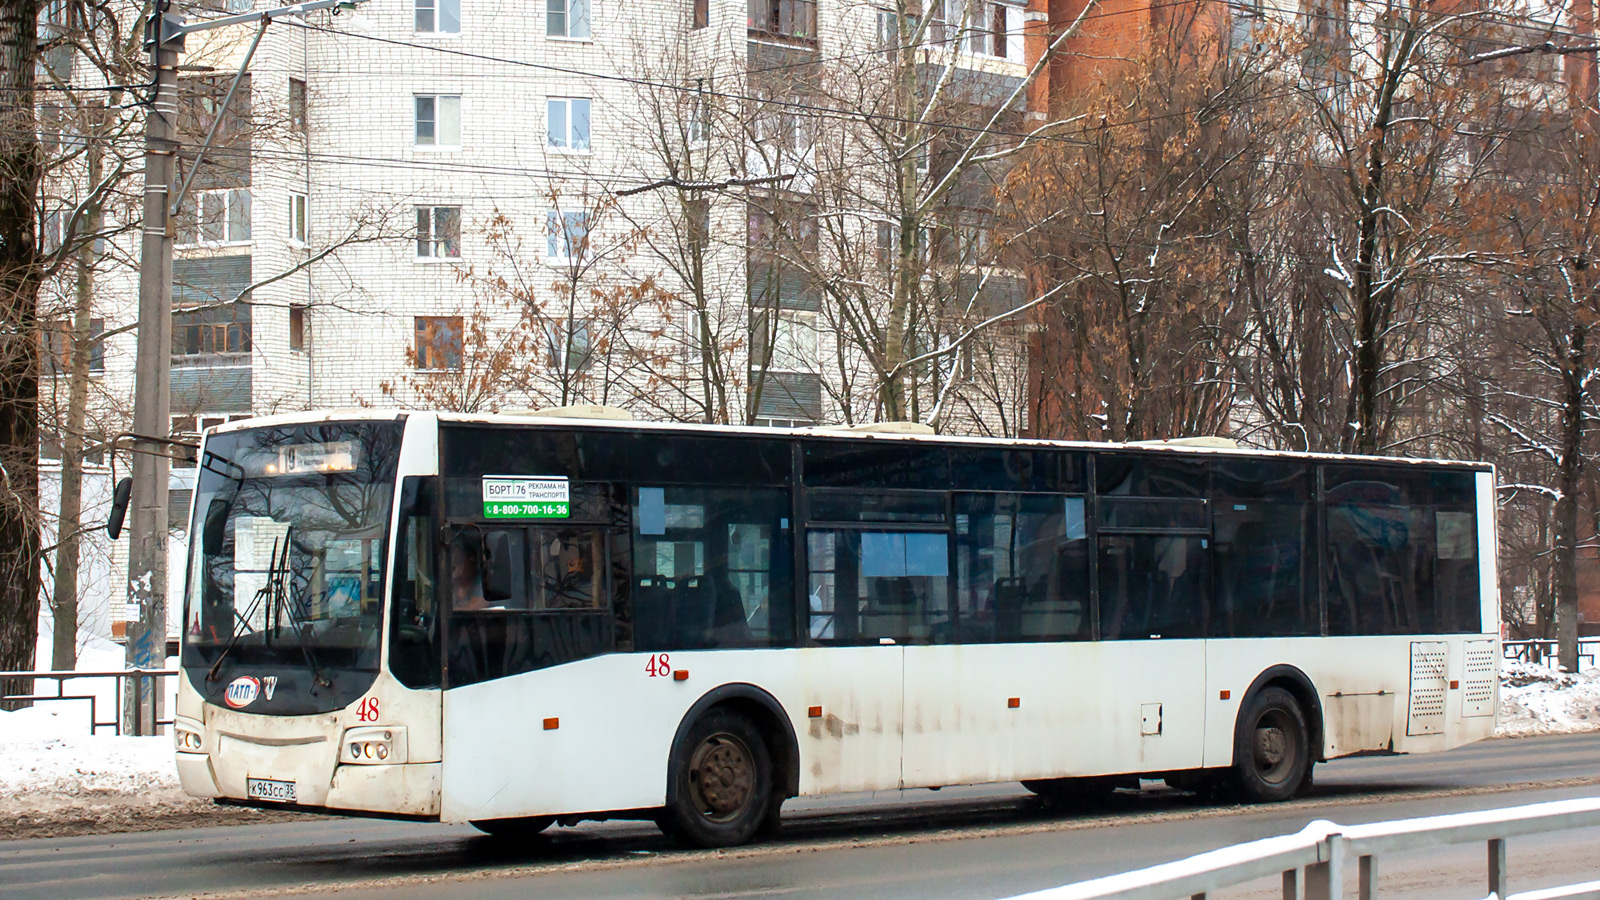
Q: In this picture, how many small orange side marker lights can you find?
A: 6